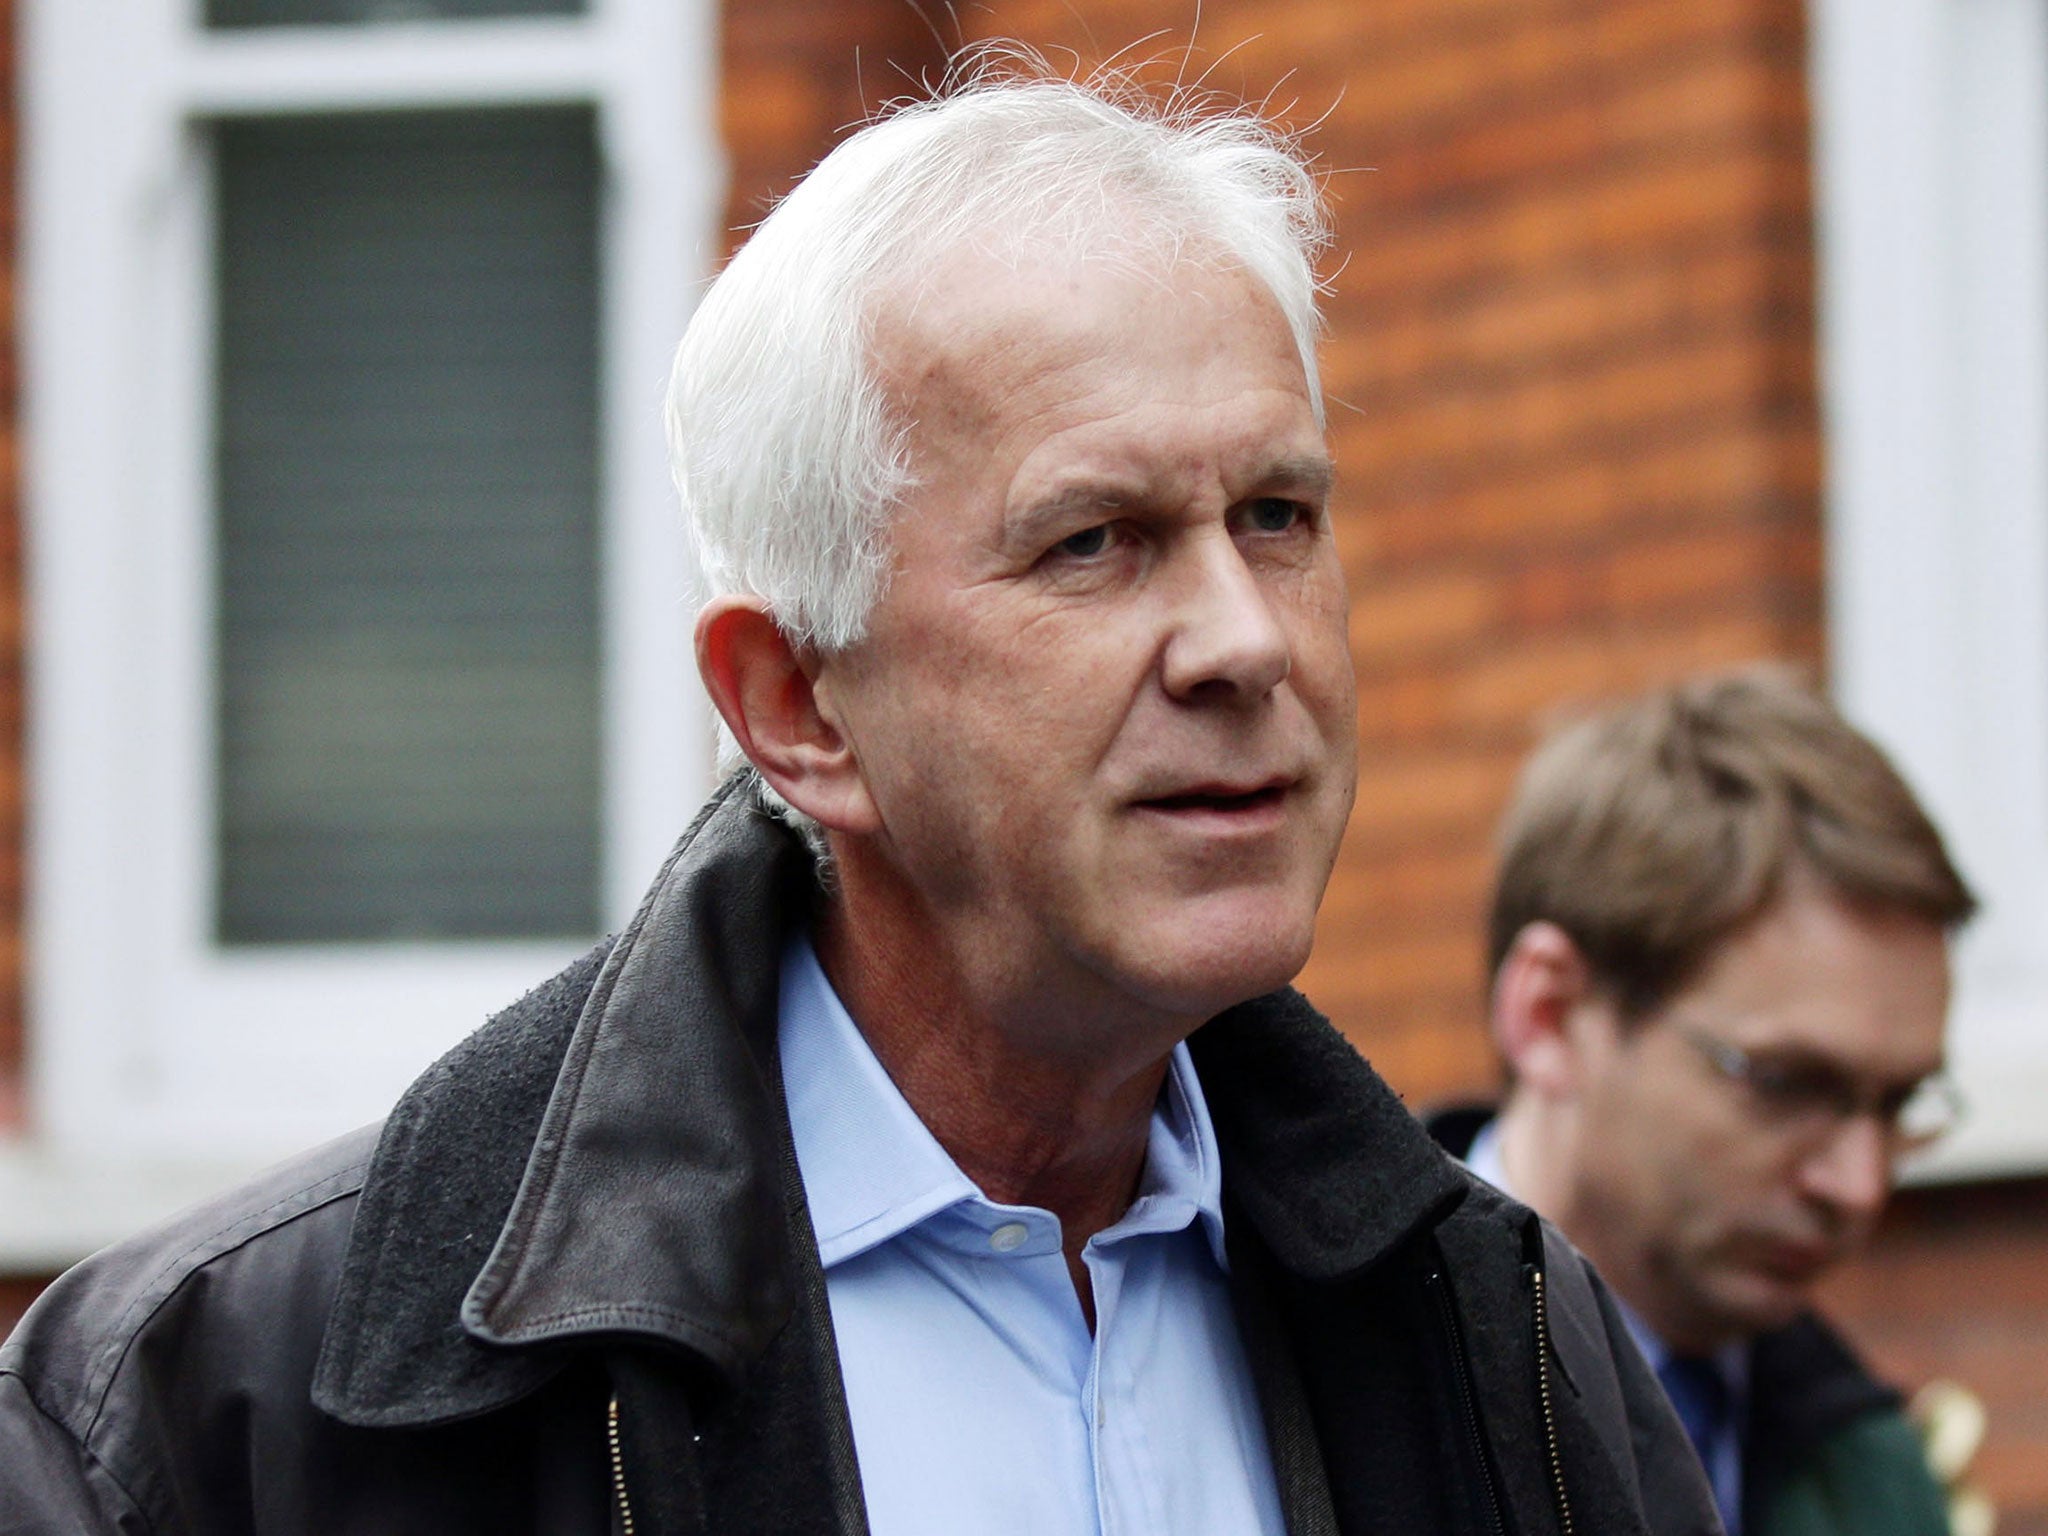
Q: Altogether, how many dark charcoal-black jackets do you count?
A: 1